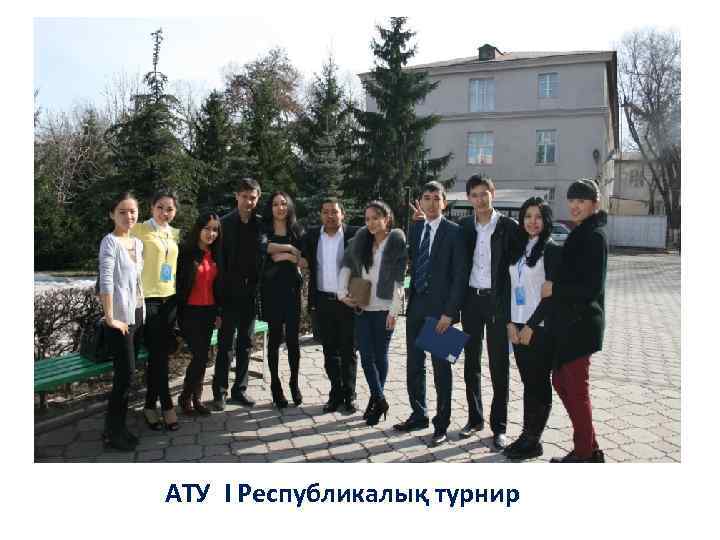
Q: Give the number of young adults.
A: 11